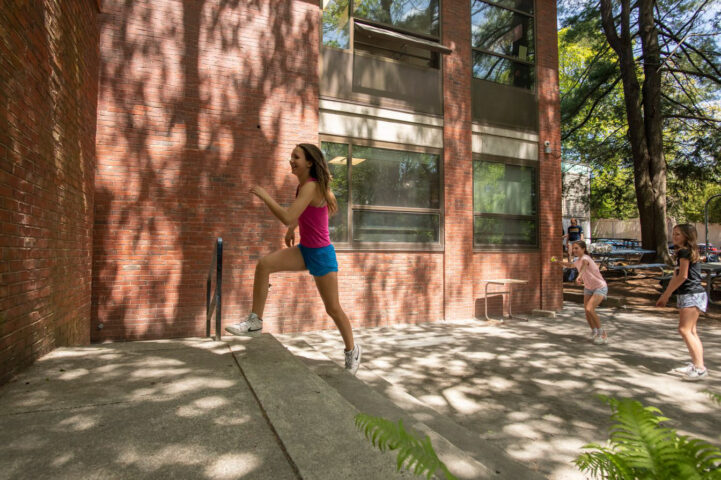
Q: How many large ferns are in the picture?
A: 2